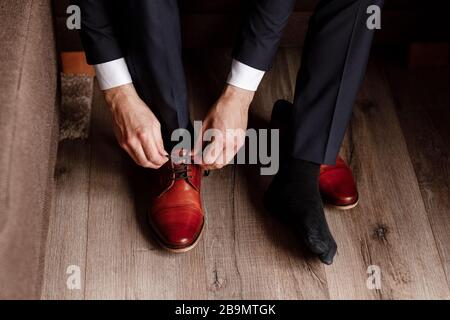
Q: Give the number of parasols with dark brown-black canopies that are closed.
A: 0